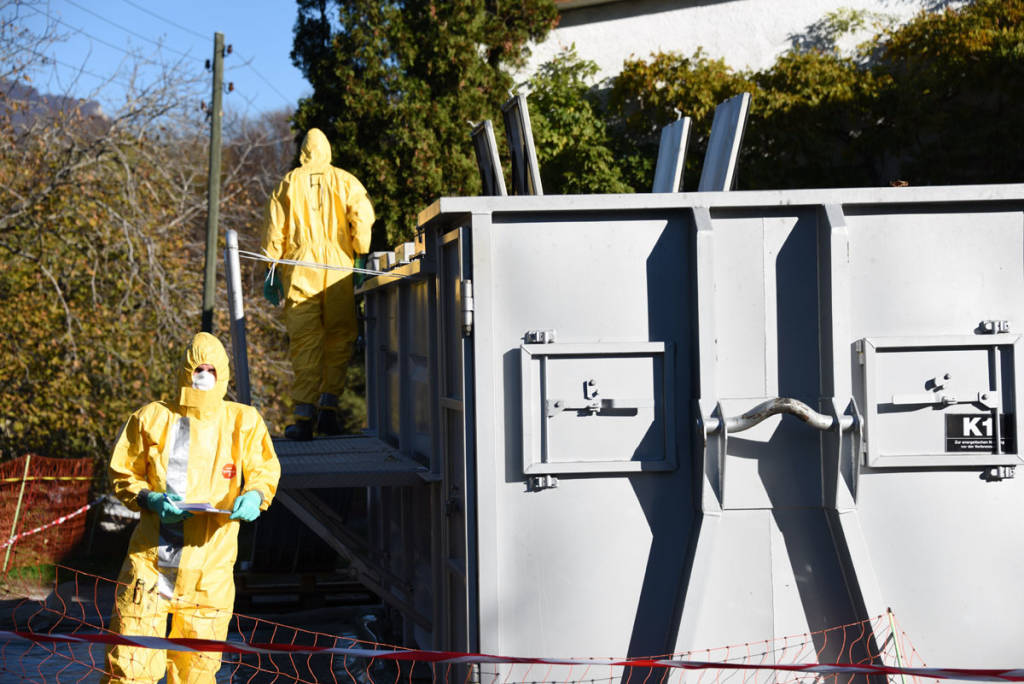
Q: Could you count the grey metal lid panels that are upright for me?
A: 4